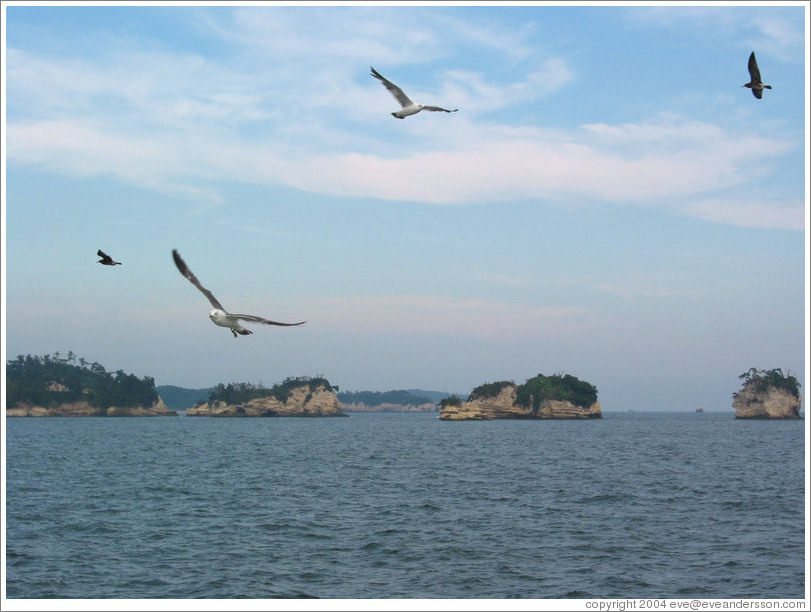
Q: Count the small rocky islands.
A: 4